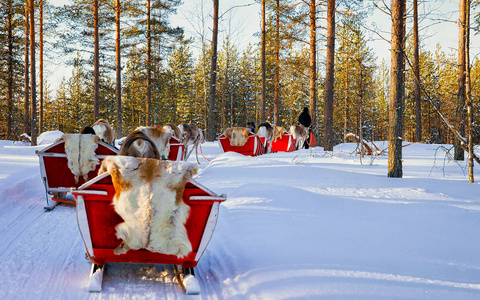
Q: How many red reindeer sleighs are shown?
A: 5